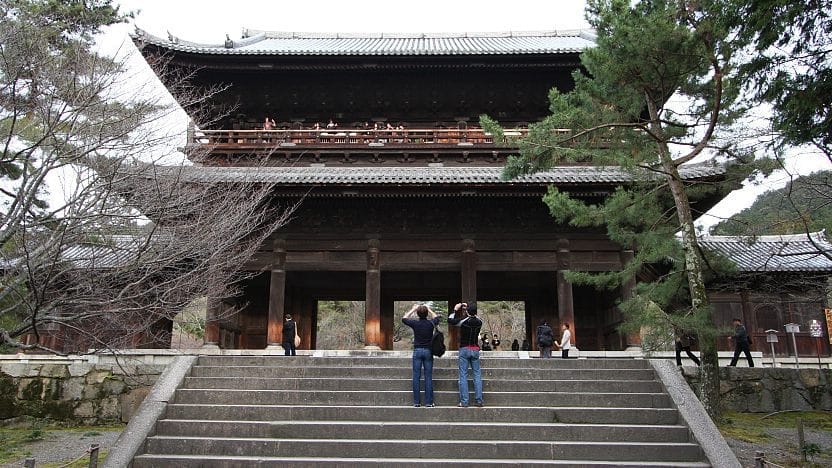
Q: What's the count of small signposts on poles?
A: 3